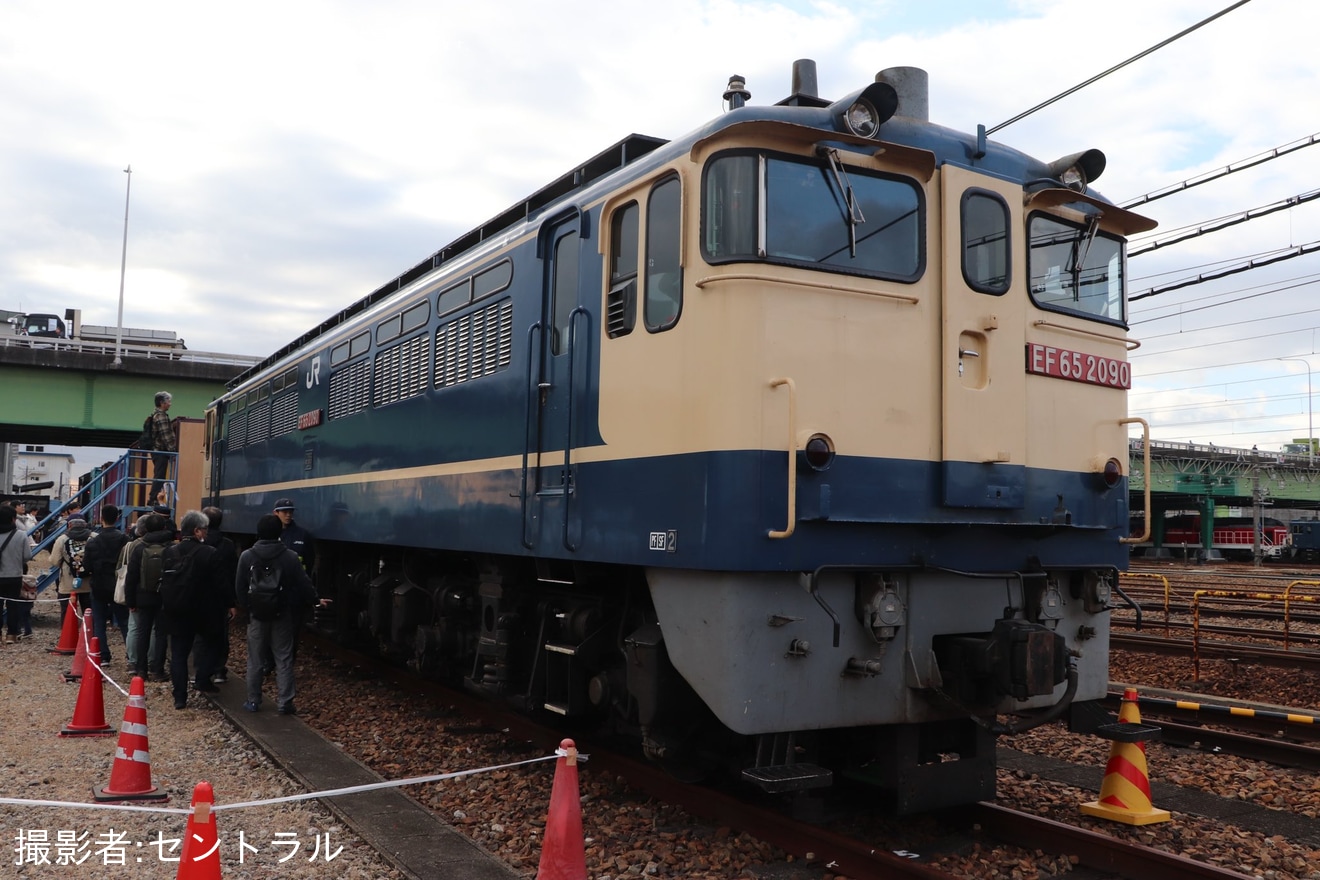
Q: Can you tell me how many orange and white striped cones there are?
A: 1